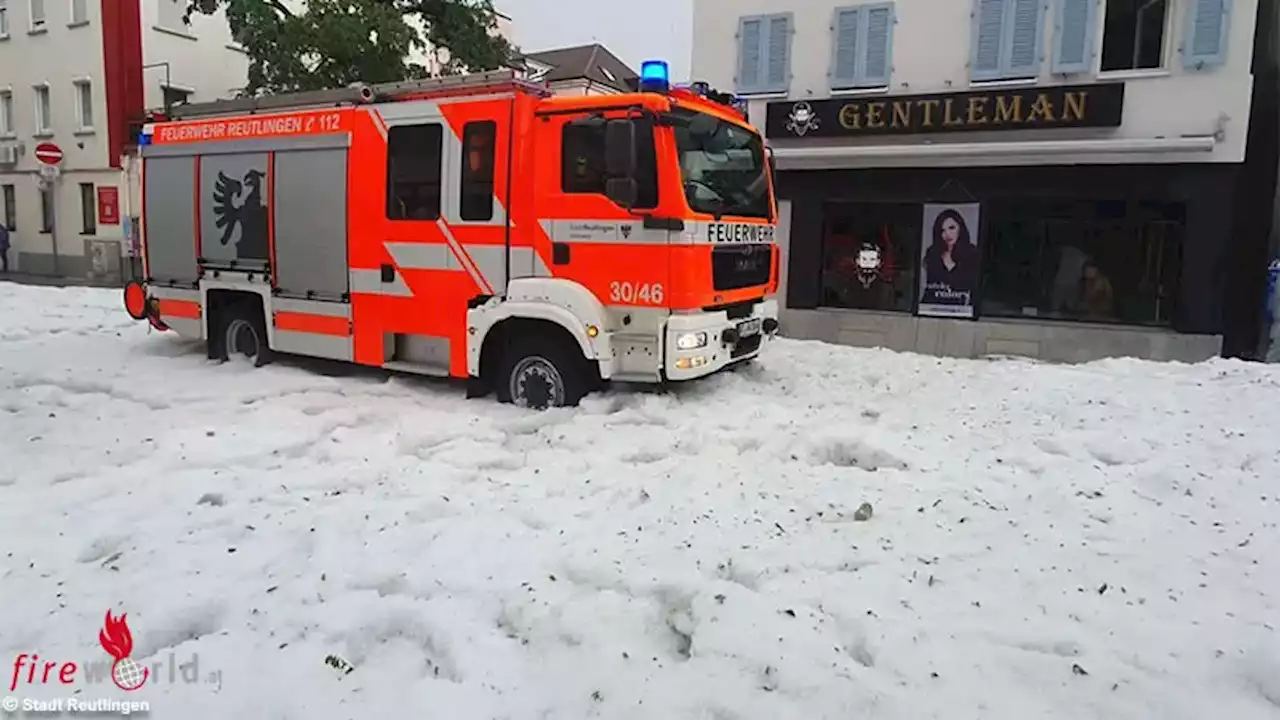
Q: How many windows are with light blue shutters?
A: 4